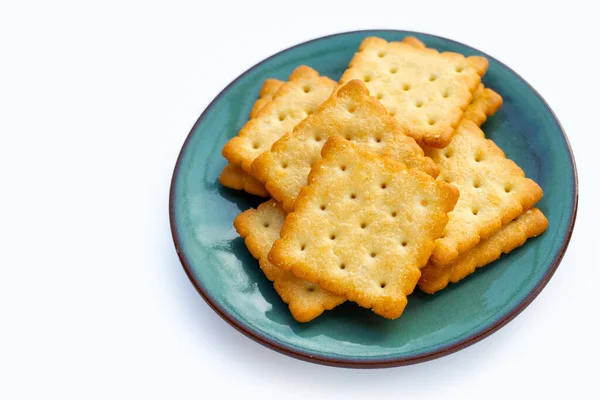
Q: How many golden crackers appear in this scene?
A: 9